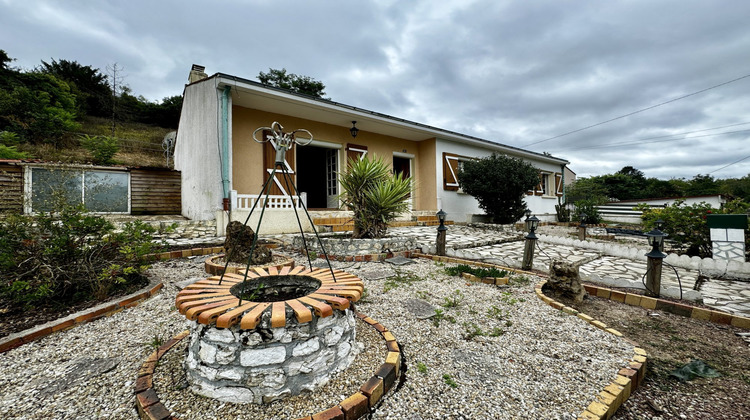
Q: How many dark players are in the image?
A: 0